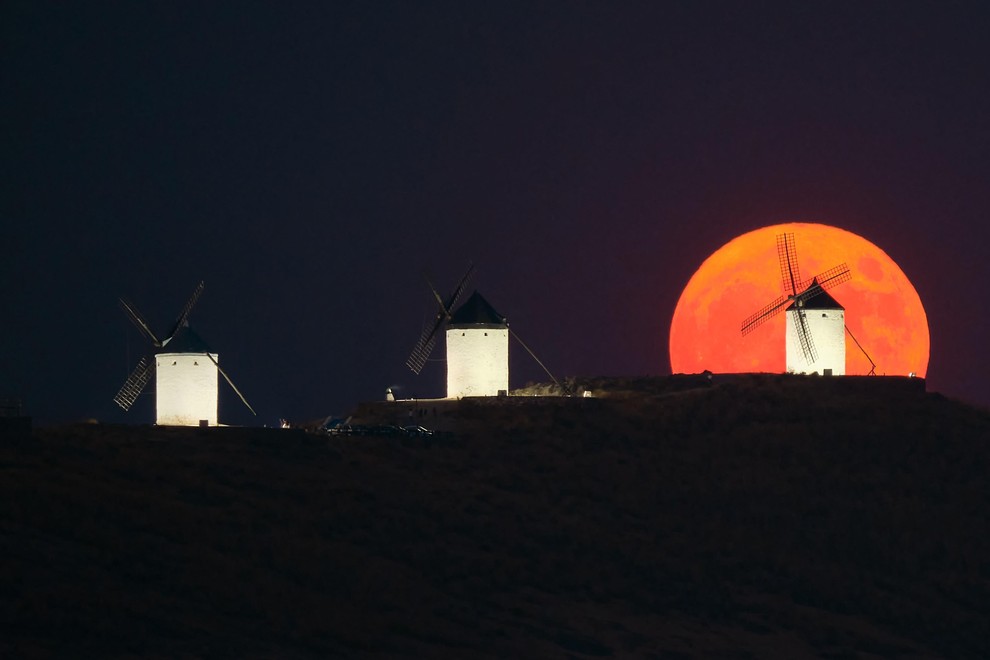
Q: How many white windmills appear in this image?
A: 3